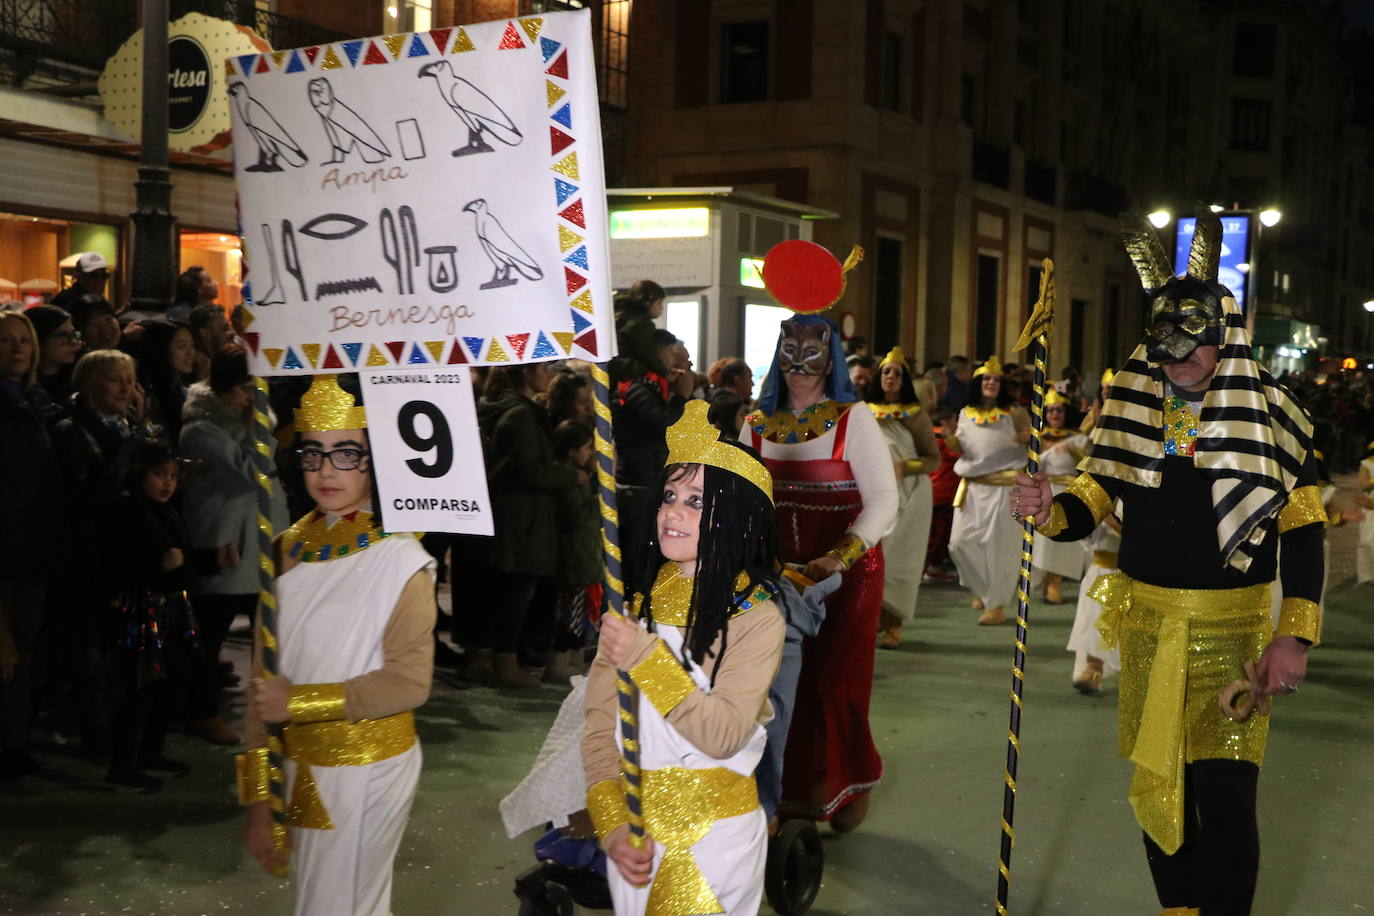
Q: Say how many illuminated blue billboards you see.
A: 1